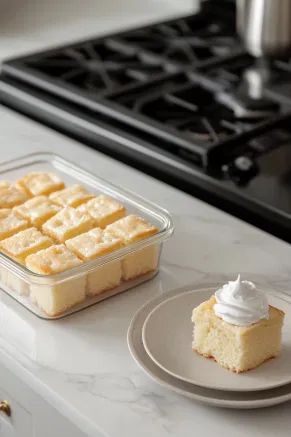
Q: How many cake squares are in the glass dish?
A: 11